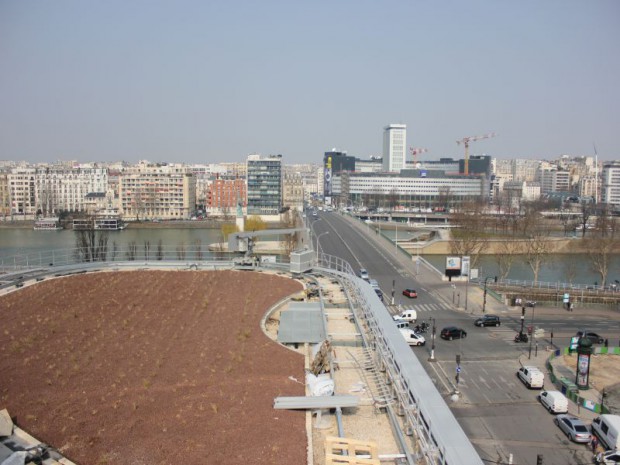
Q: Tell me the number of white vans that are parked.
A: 3